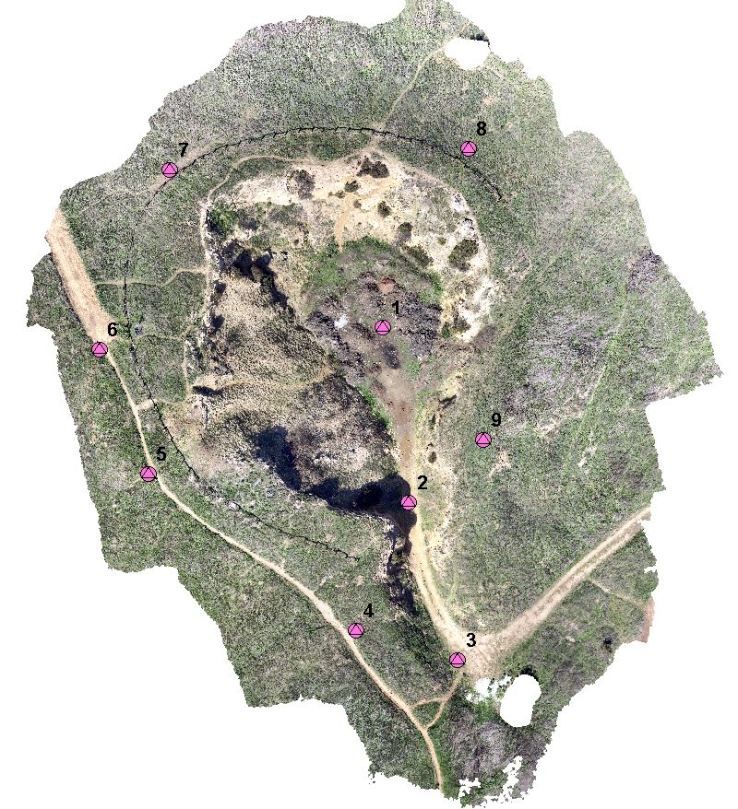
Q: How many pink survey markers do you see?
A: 9